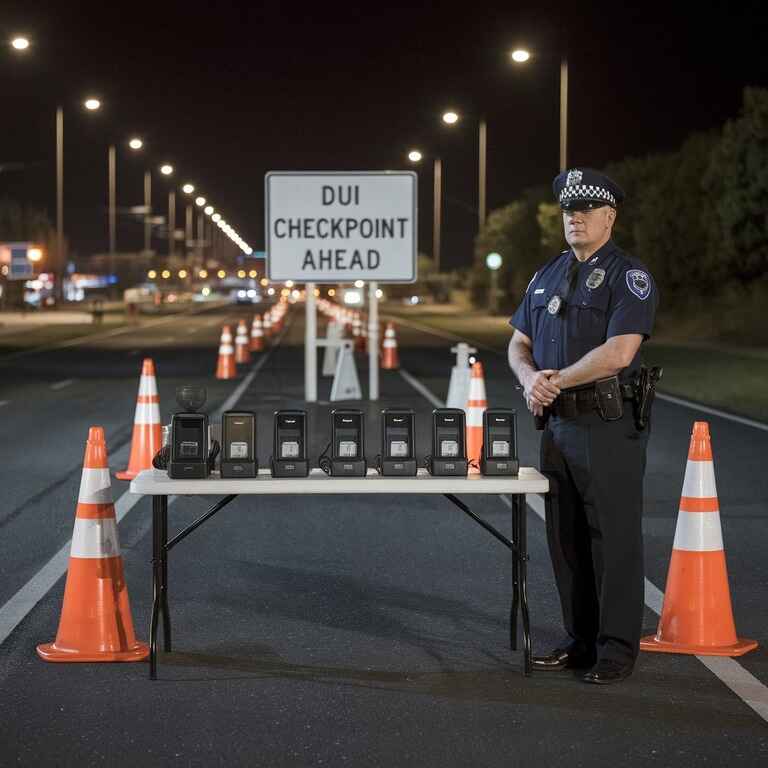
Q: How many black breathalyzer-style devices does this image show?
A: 7